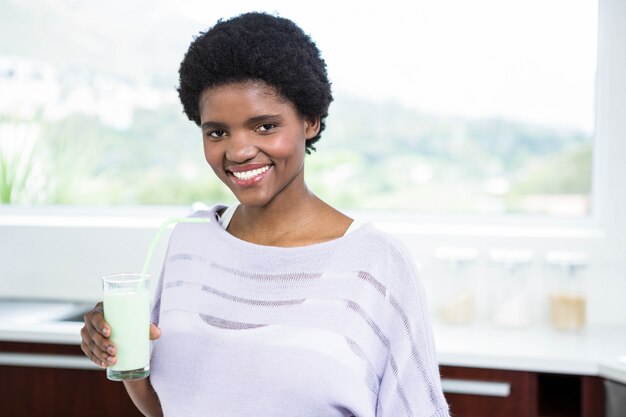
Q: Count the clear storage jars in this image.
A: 3